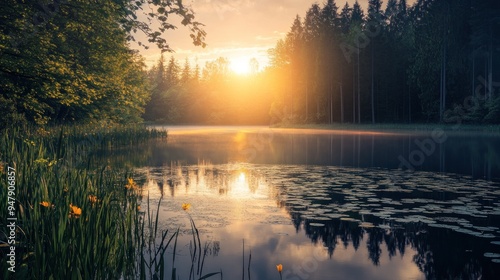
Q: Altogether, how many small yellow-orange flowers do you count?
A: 6